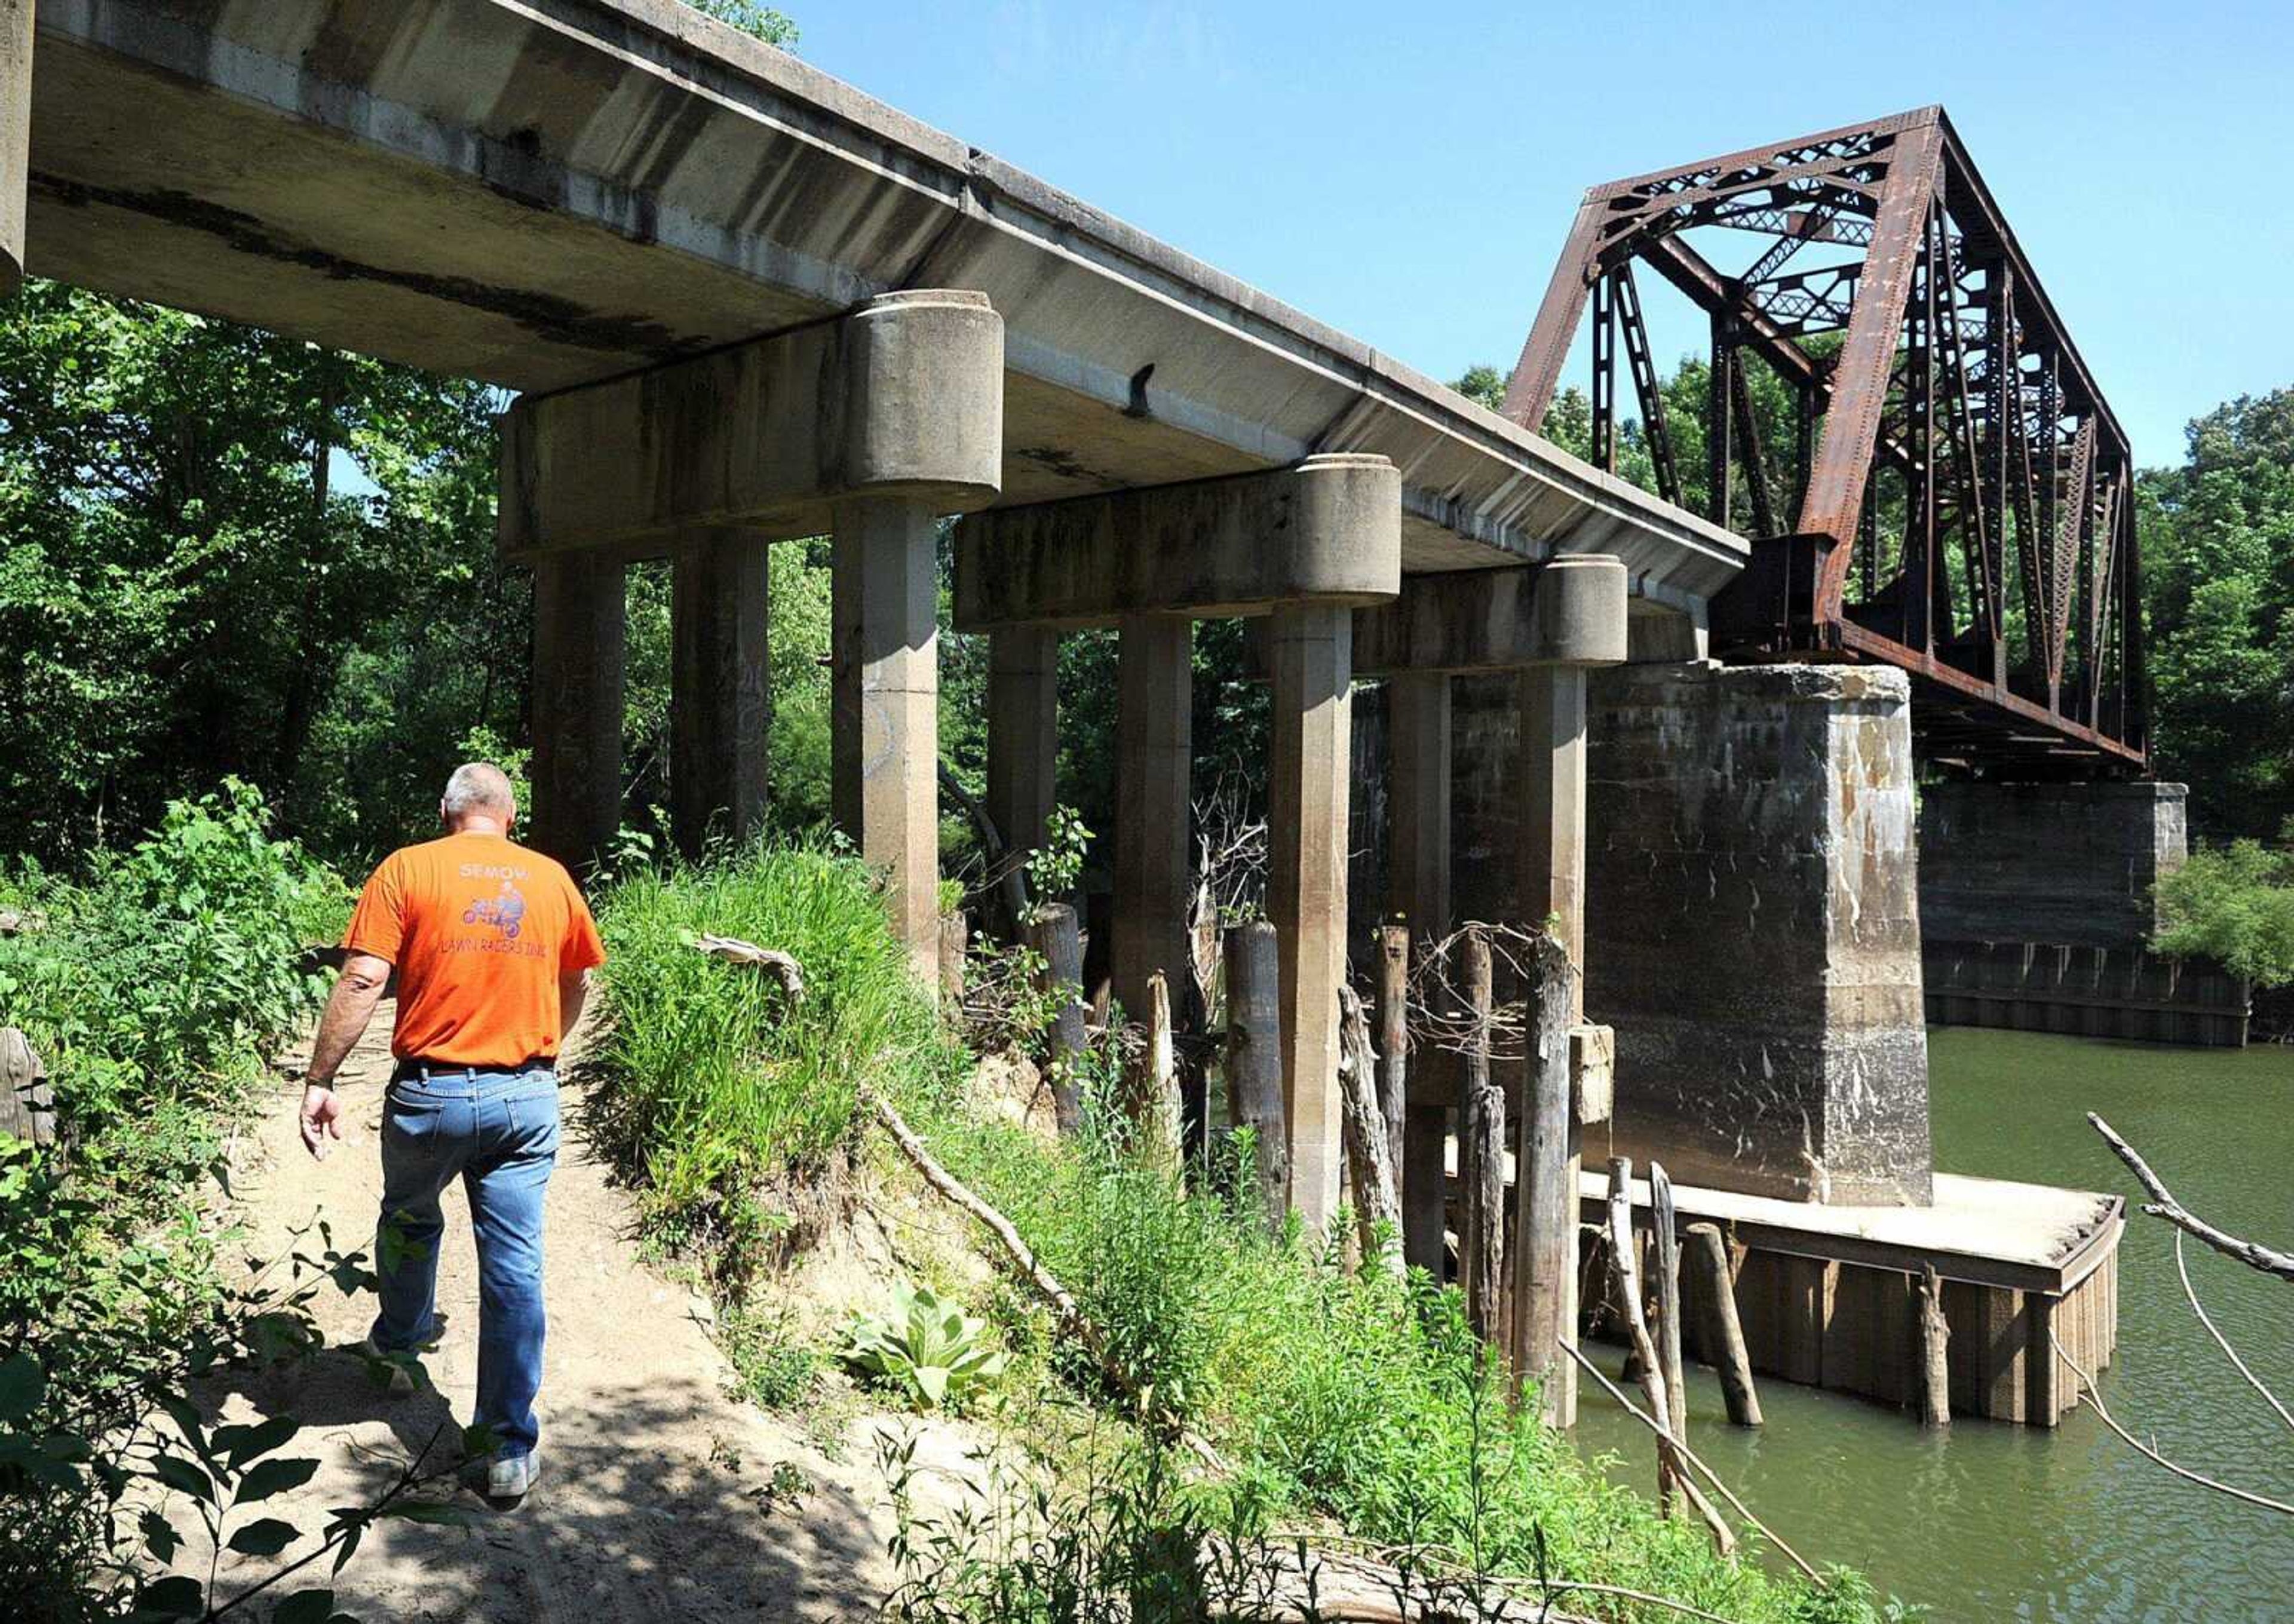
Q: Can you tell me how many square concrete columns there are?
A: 8